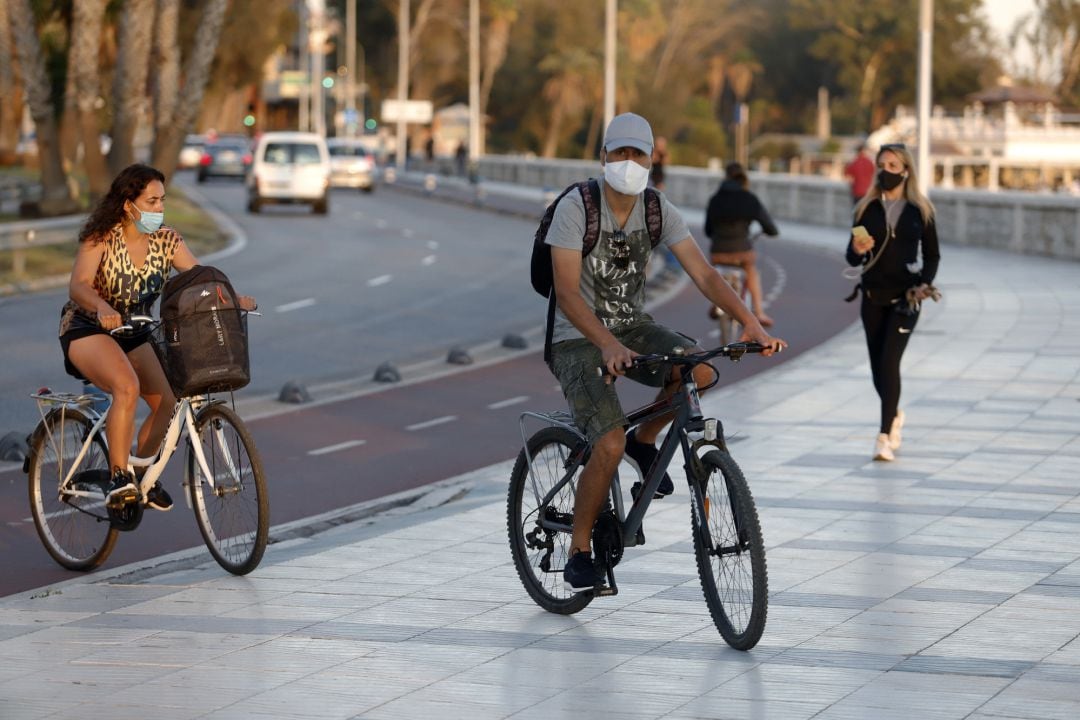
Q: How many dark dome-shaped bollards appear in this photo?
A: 5